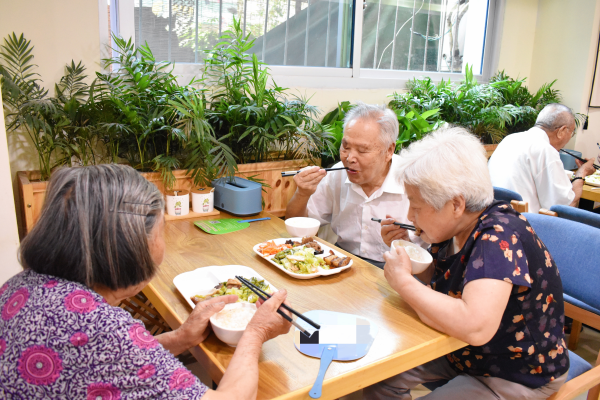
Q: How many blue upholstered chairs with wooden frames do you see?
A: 3